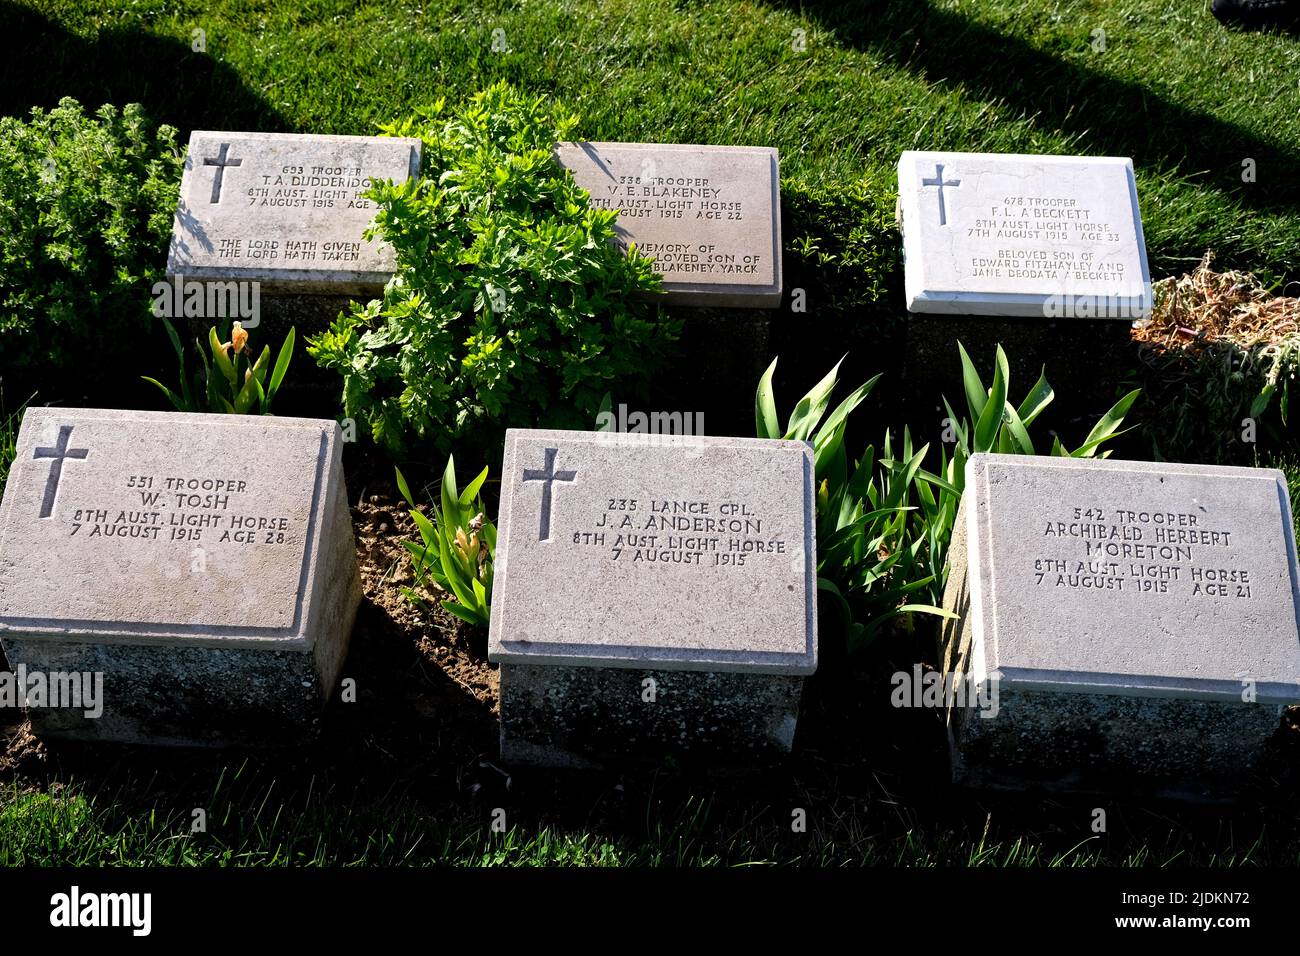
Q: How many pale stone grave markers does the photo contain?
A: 6